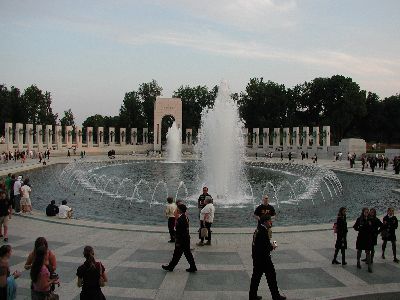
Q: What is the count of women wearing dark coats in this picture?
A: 4